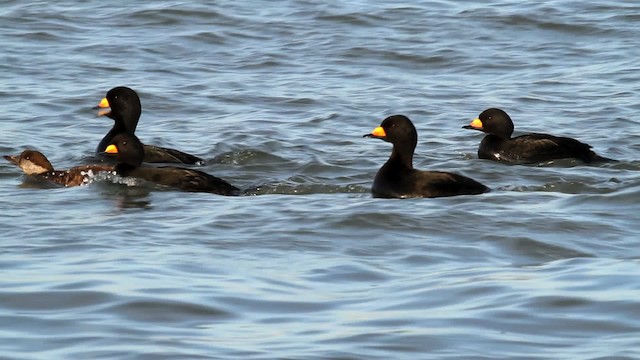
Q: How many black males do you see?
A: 4